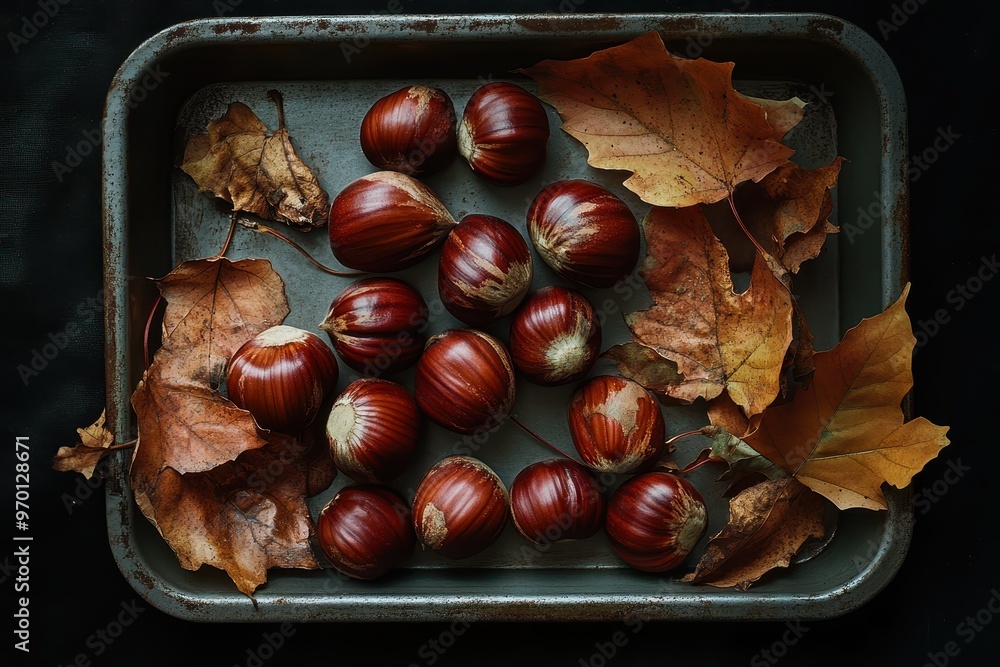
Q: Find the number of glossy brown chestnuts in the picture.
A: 15